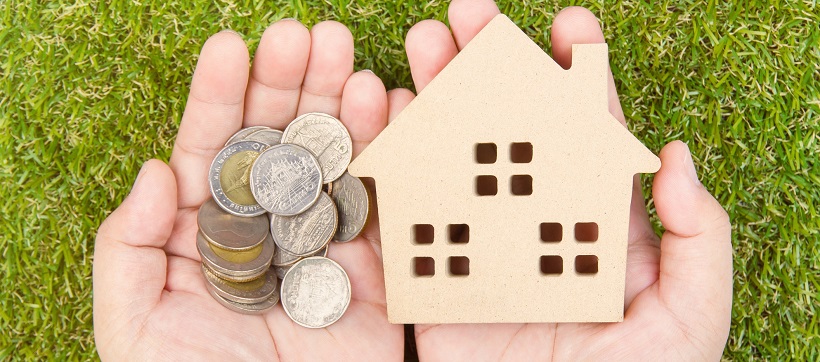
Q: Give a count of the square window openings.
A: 12